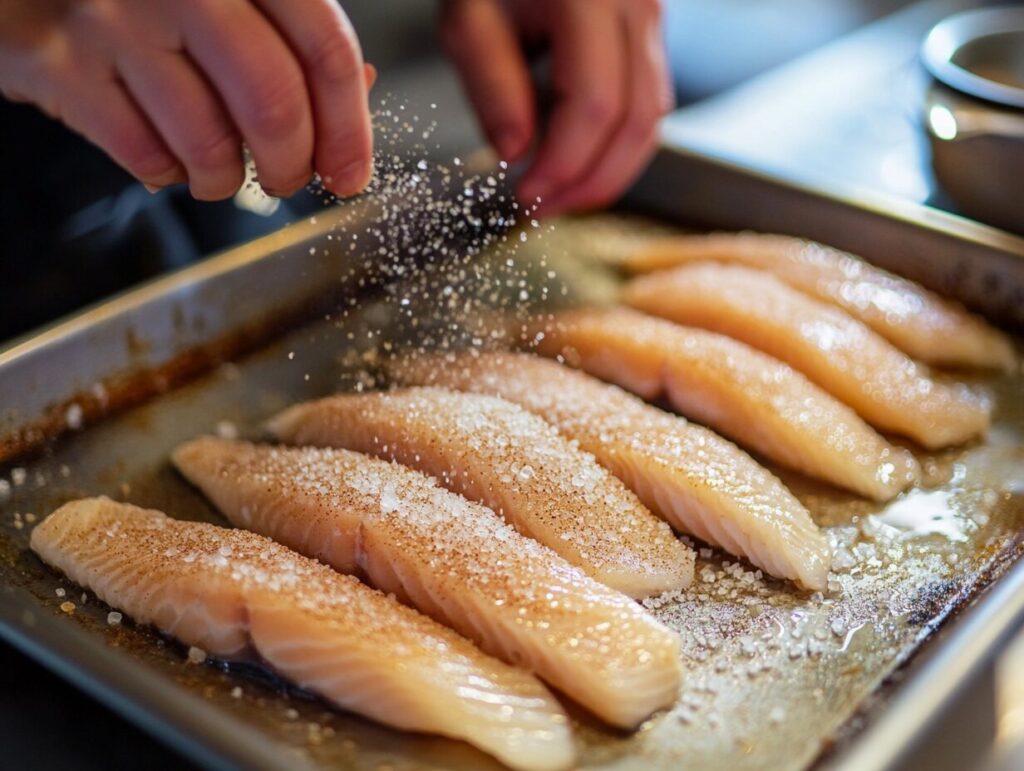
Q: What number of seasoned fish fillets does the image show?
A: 7